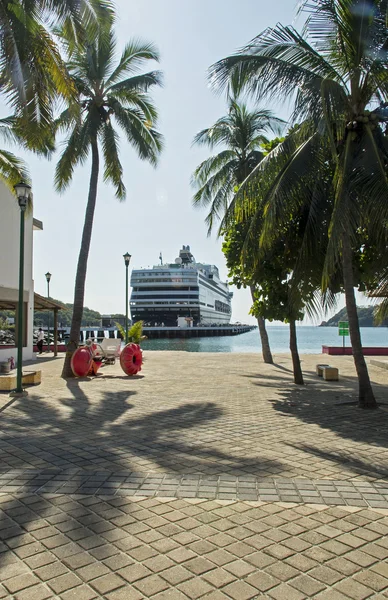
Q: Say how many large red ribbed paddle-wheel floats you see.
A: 2